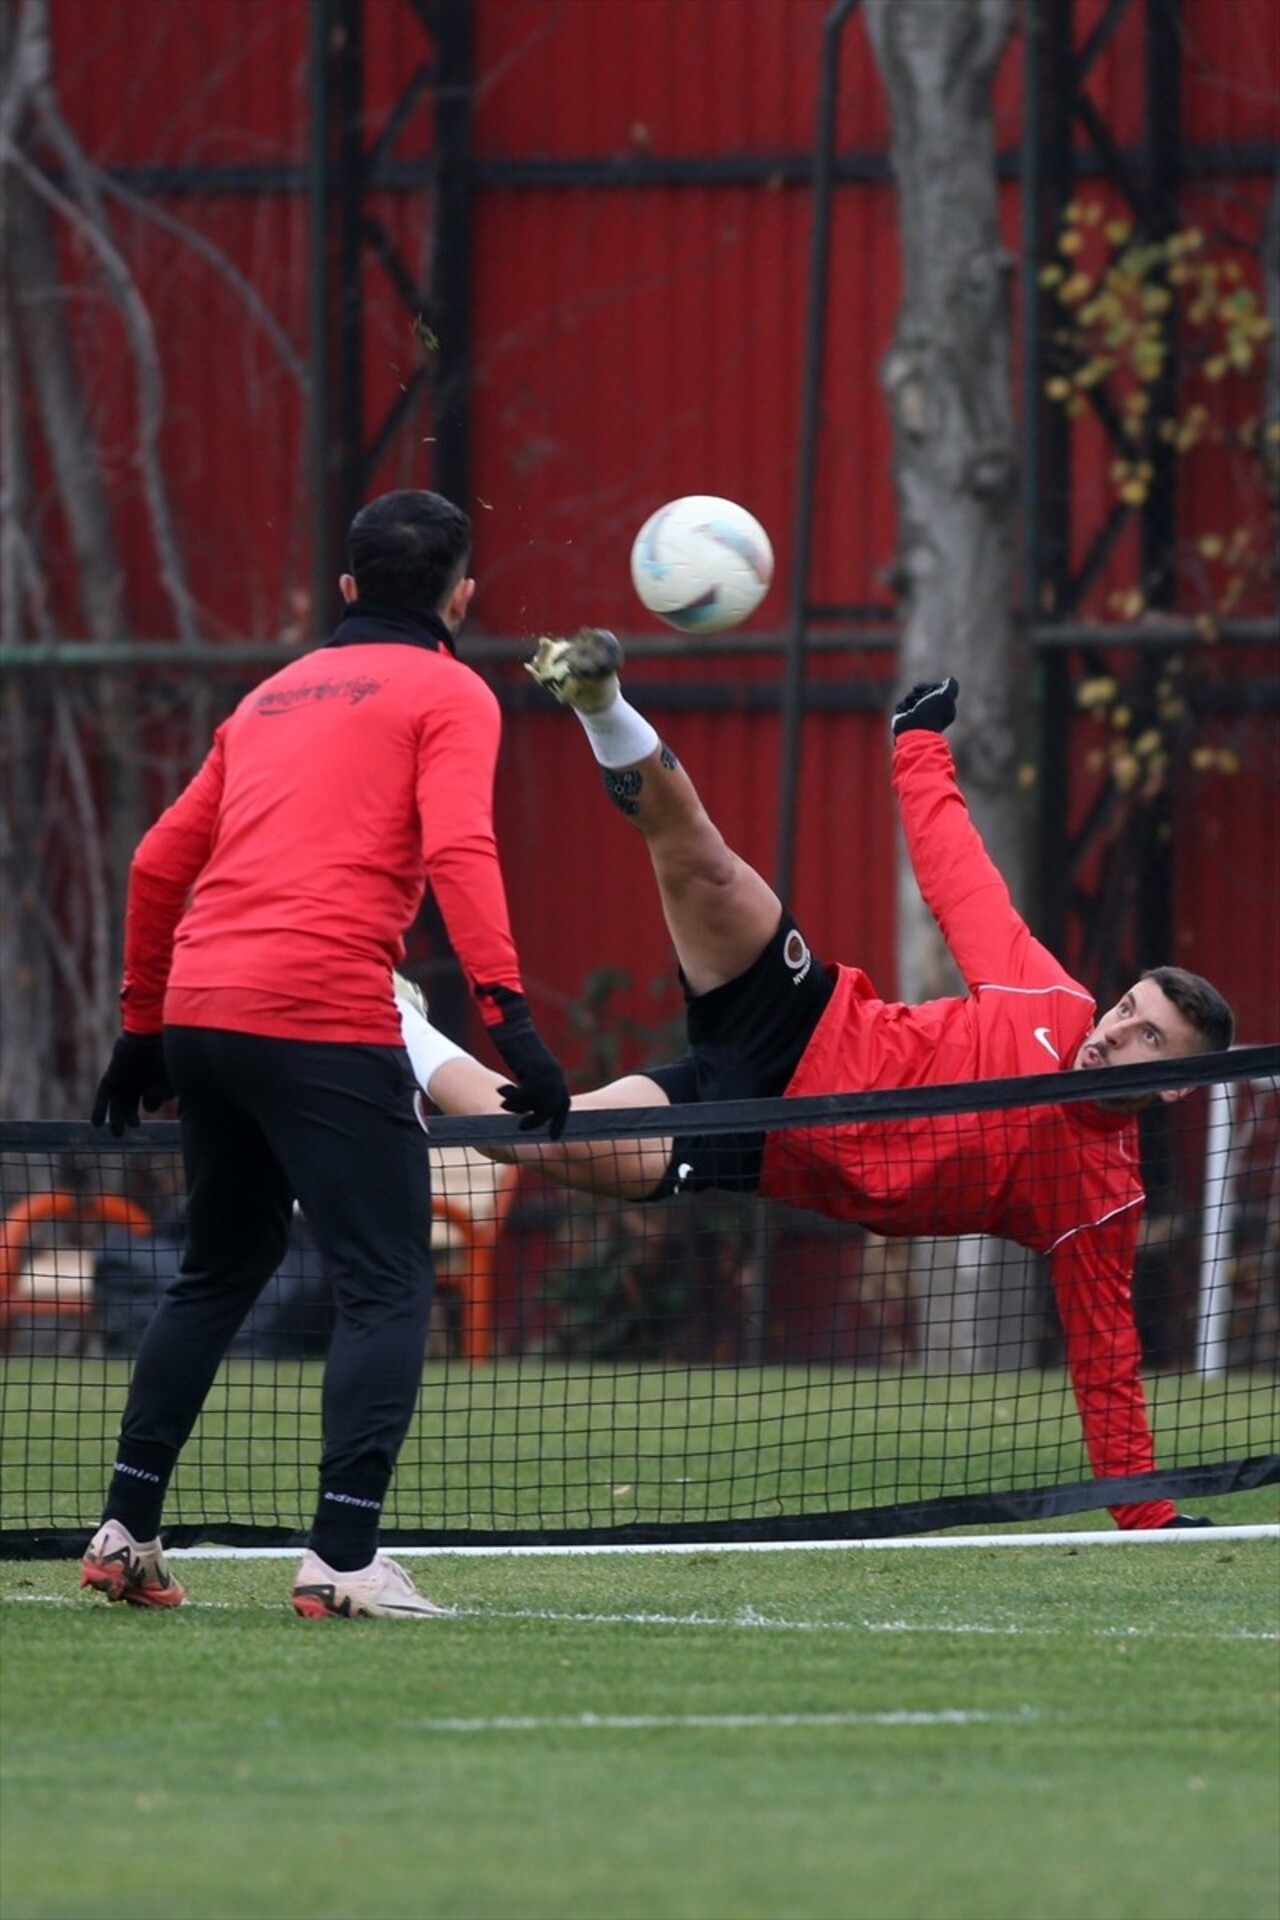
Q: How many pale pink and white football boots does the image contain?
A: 2